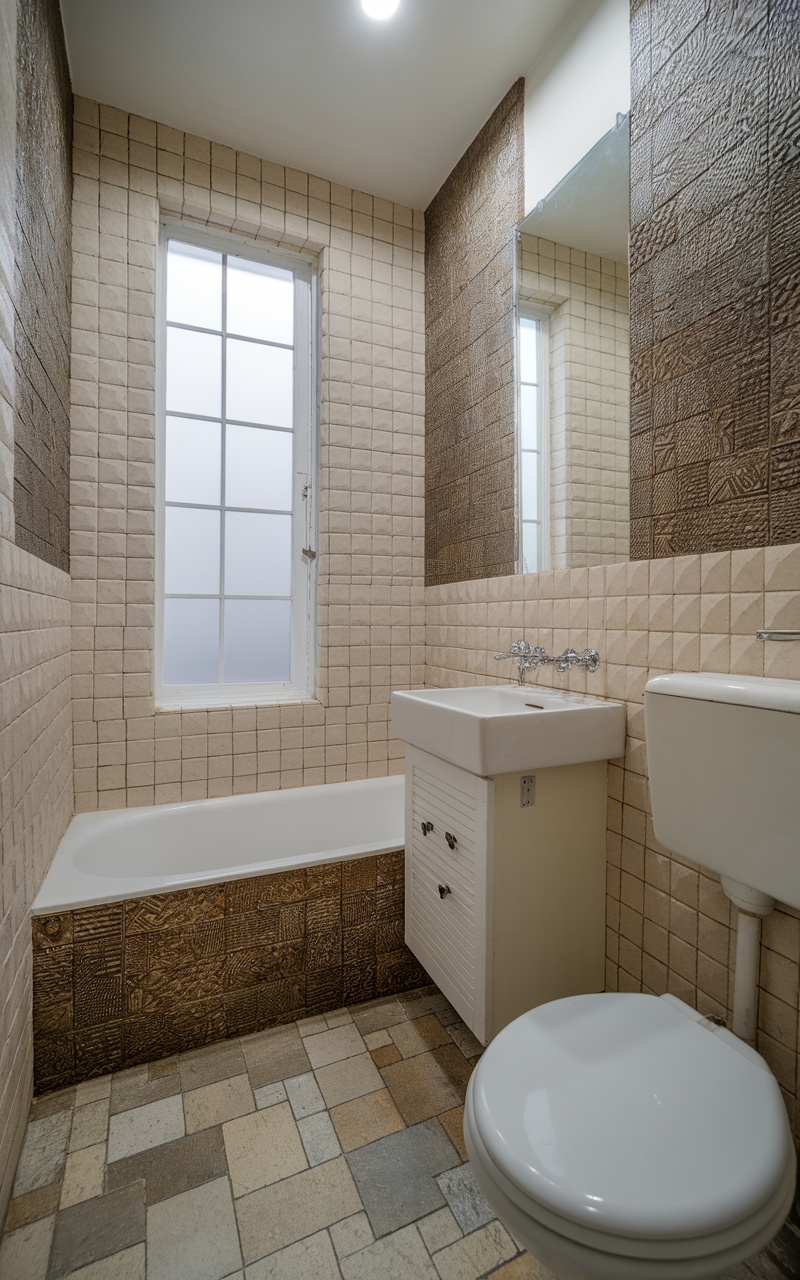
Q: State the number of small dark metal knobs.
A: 3